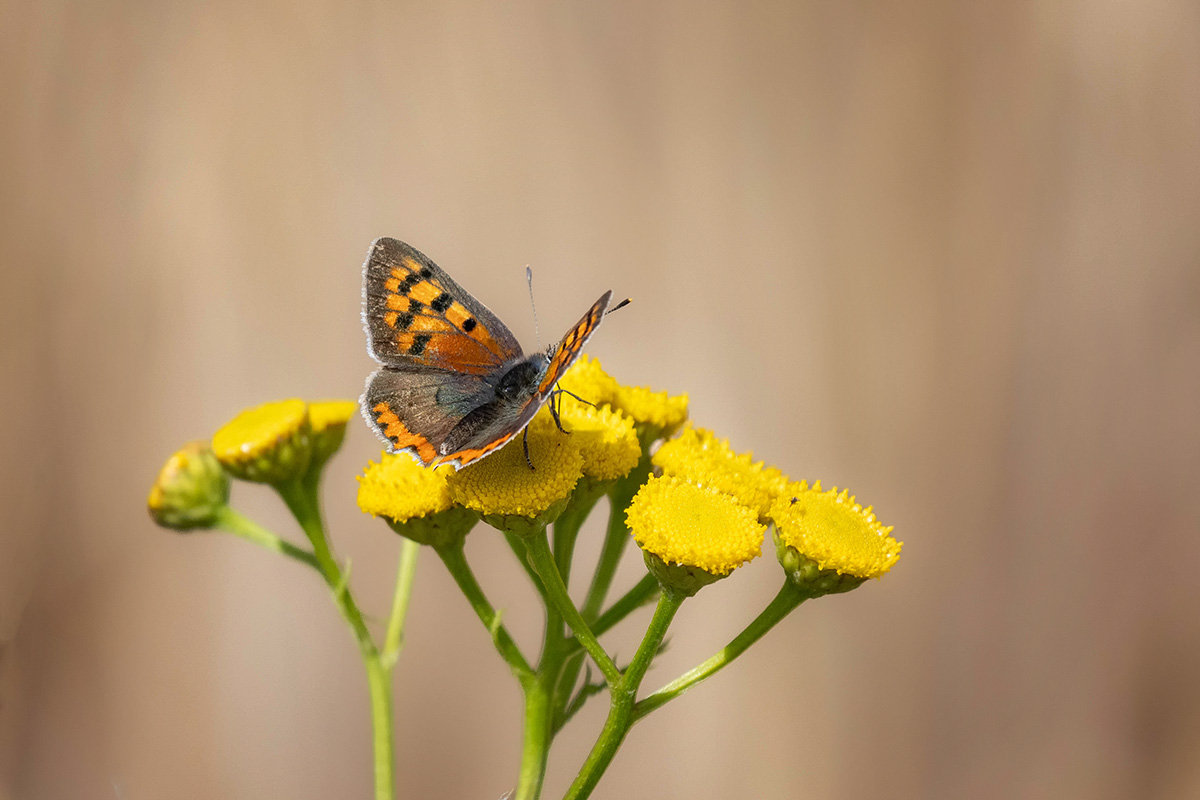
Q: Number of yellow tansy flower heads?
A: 11